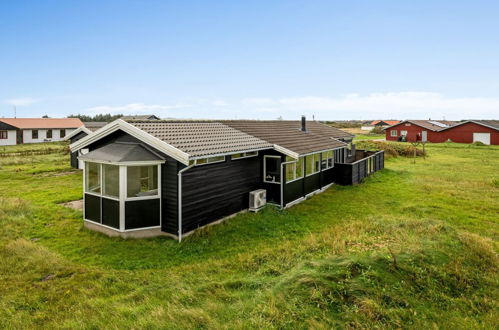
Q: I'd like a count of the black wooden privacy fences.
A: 1